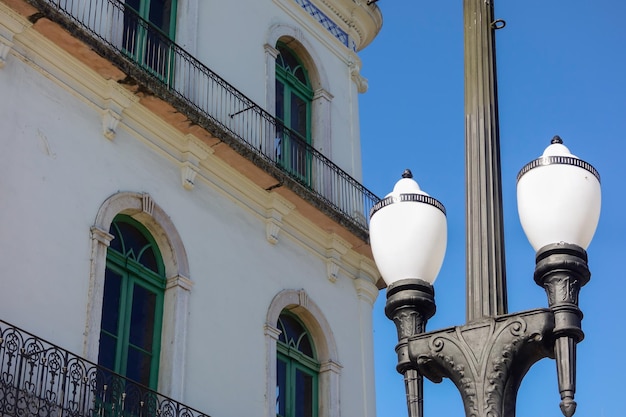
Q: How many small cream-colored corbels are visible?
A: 5